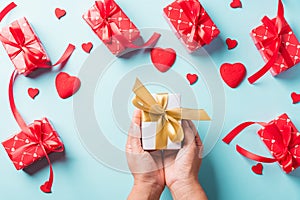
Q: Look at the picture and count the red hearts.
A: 12